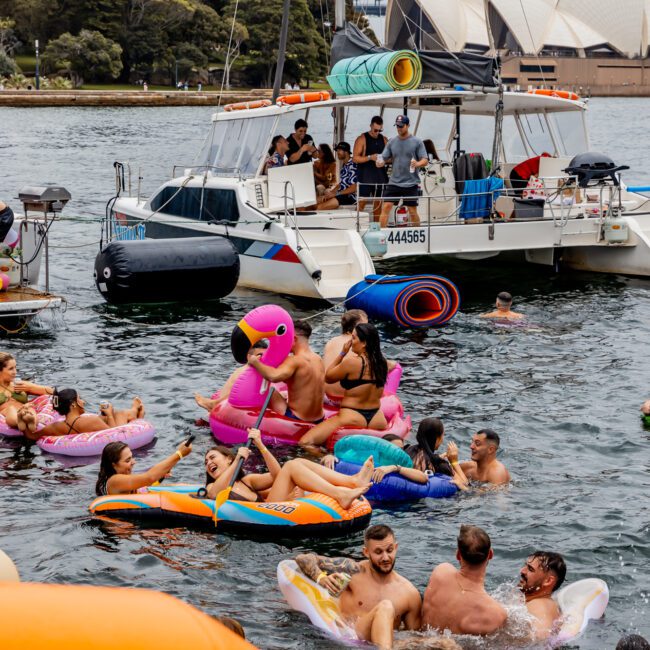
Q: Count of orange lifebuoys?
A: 3